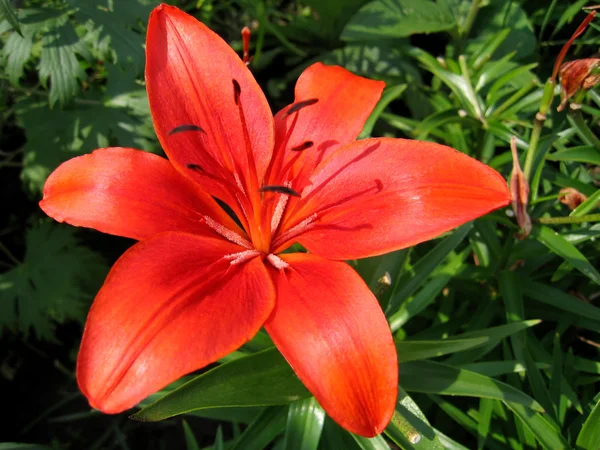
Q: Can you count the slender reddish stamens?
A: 6